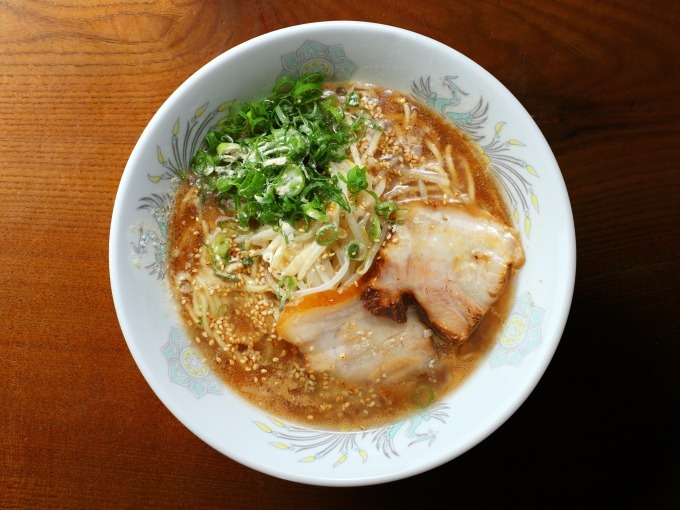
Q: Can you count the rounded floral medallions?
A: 3